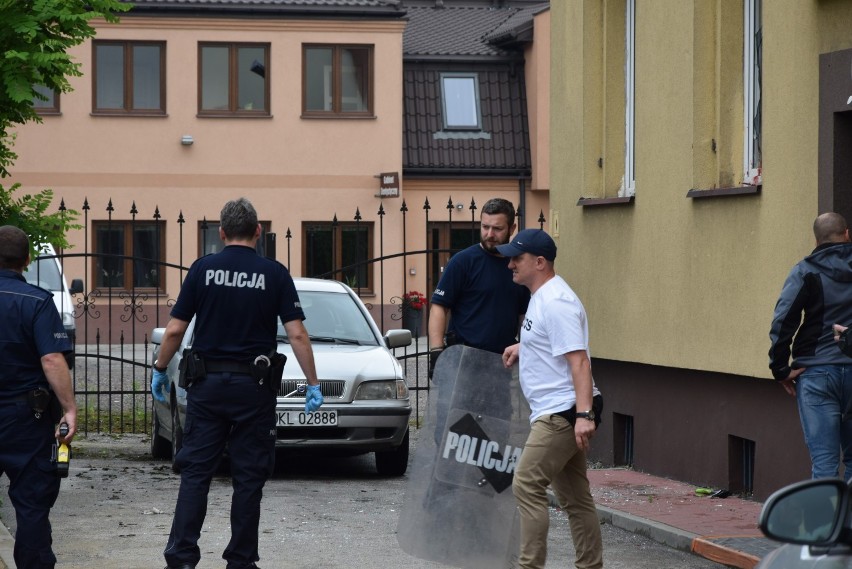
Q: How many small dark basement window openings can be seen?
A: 2